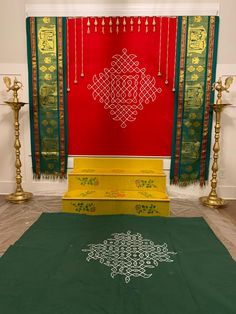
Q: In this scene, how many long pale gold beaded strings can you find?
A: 6